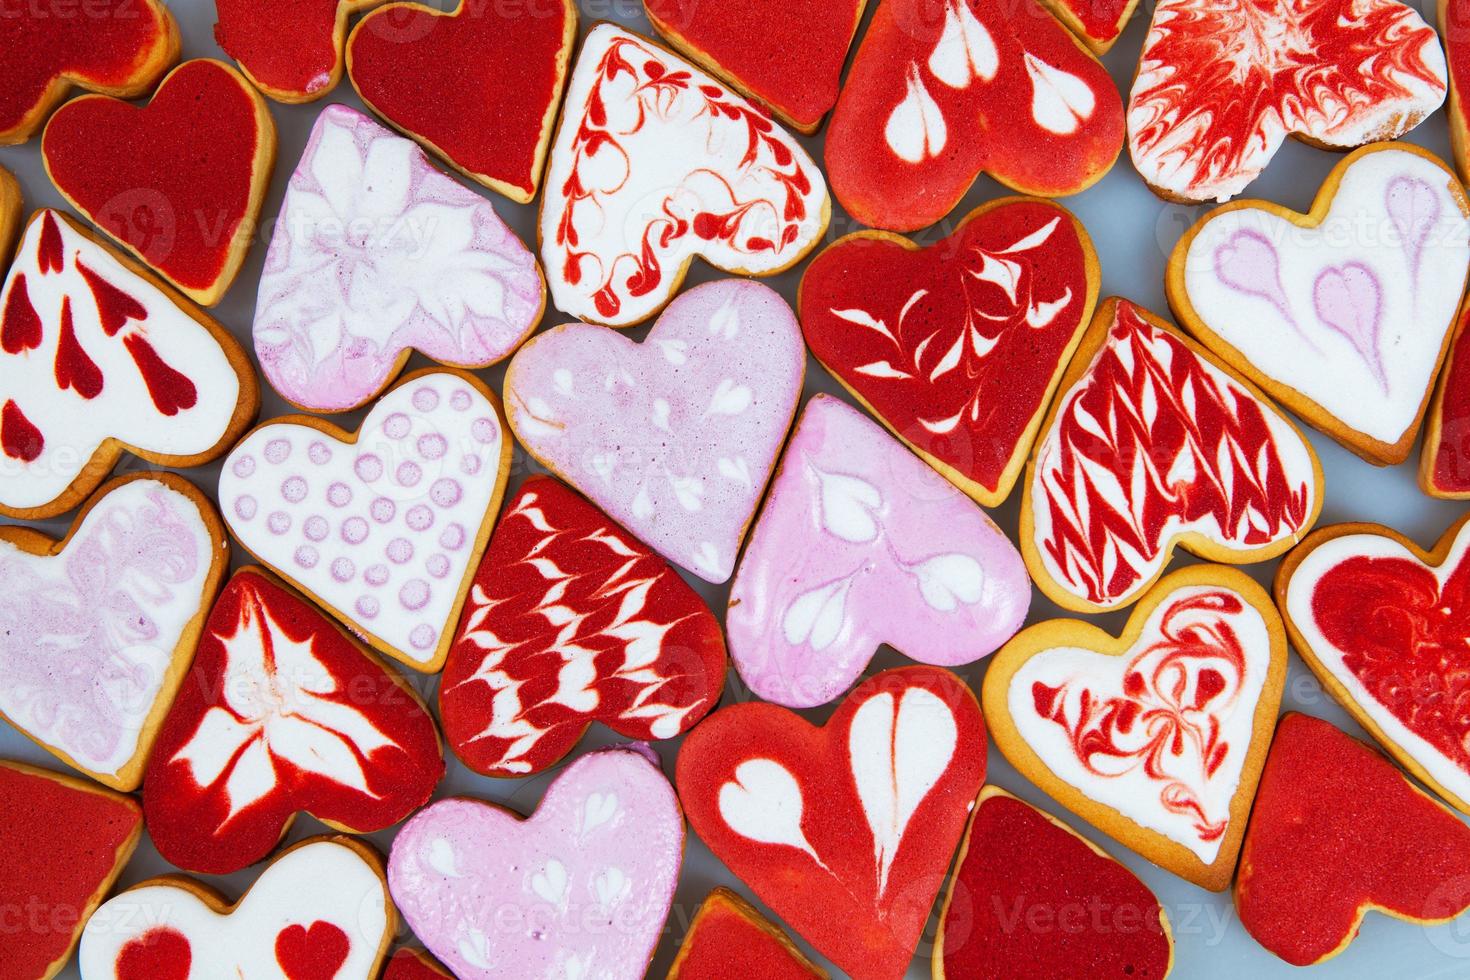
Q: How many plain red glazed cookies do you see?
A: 13